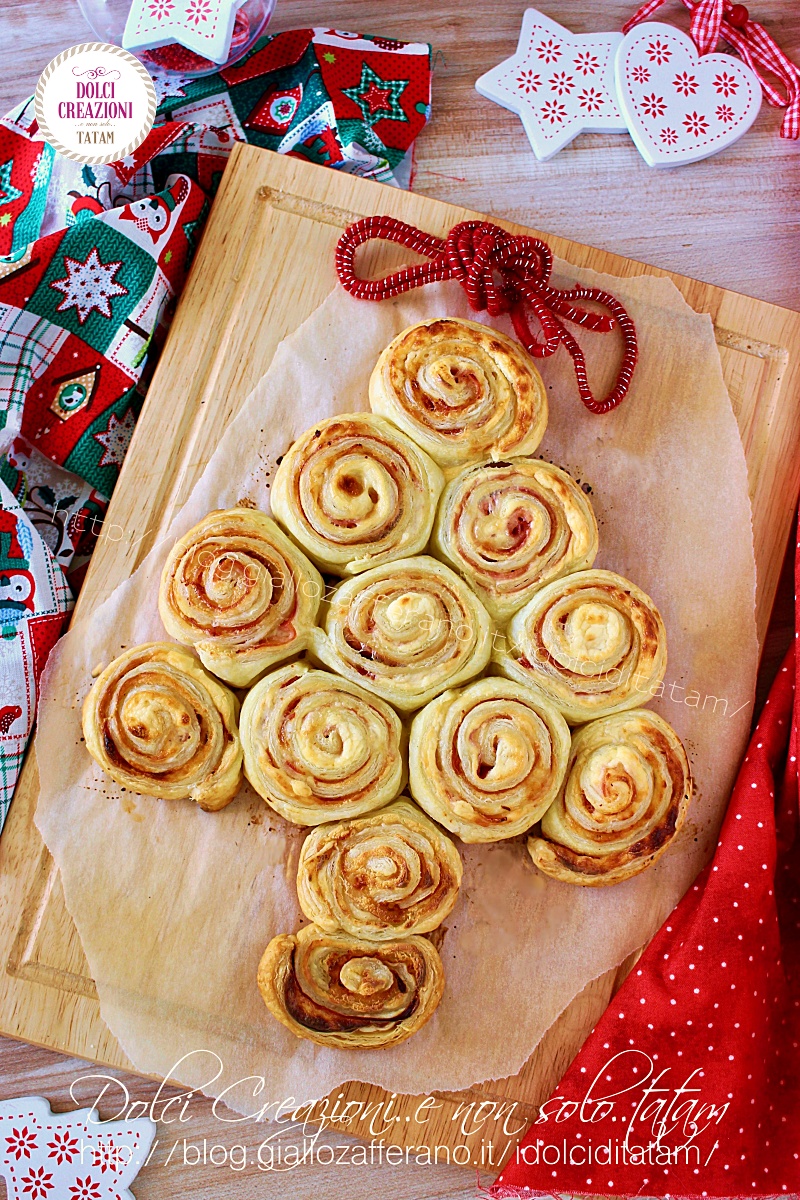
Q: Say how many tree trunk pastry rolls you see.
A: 2